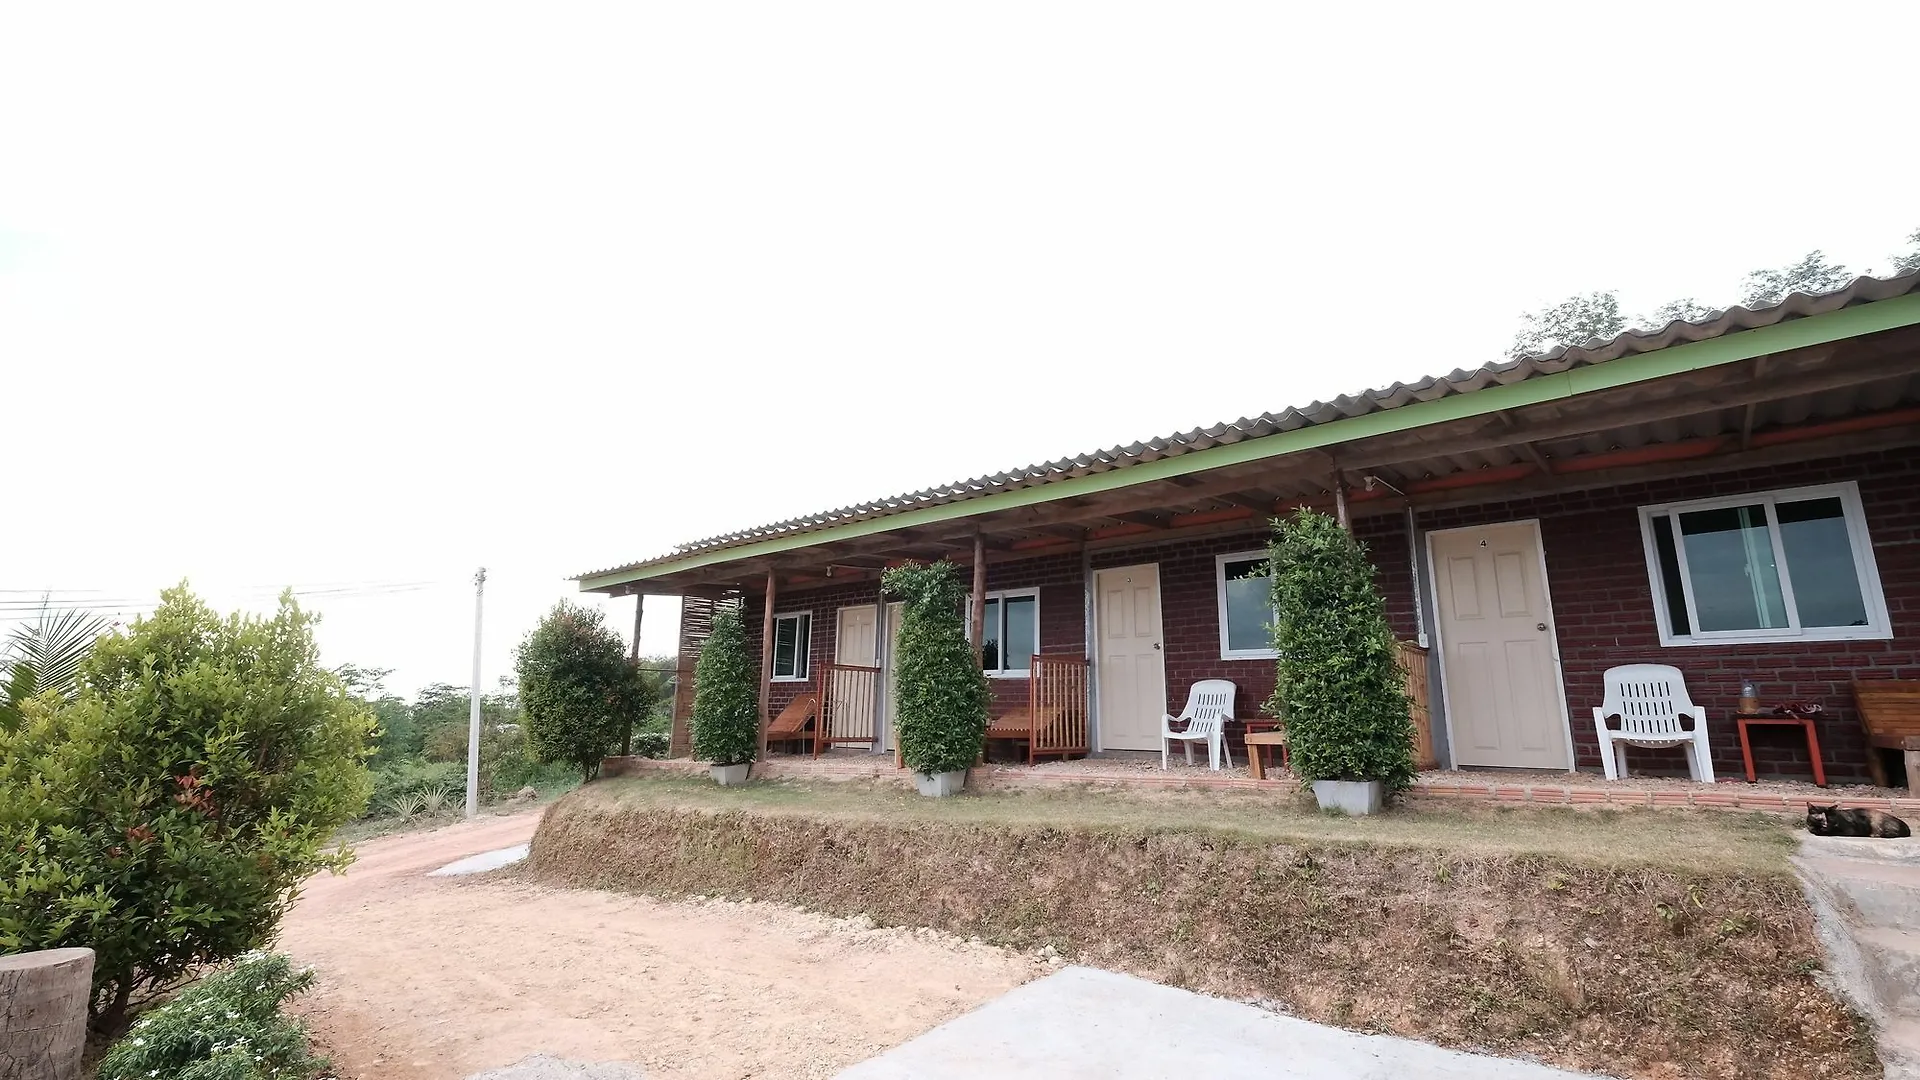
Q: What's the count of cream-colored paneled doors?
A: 4